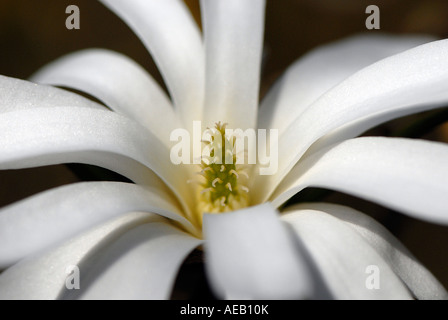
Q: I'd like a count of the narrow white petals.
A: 14